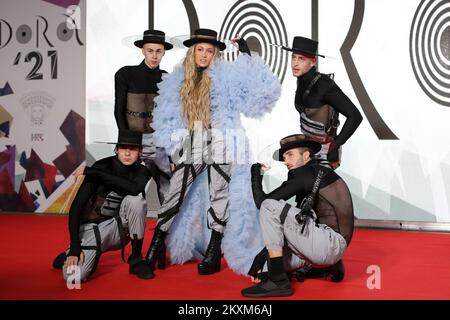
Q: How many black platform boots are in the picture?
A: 2